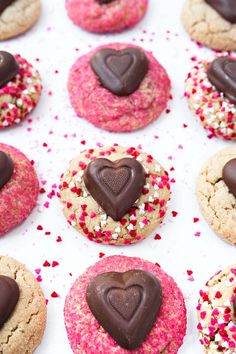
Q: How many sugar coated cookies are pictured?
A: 4